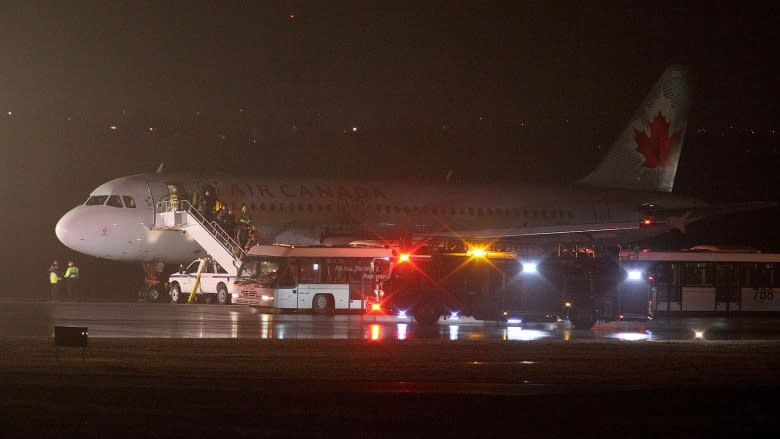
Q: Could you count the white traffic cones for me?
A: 0